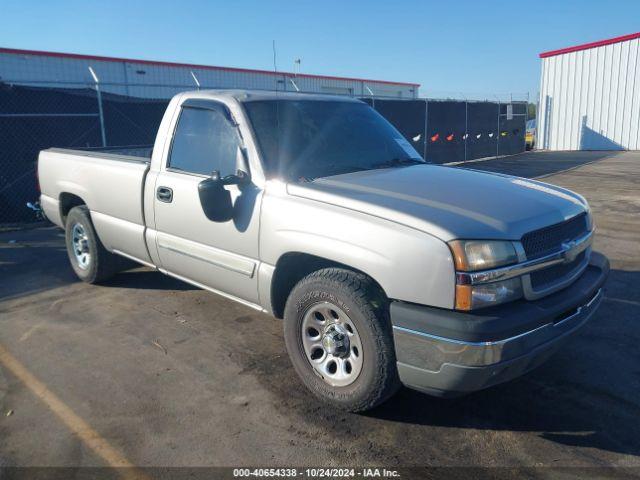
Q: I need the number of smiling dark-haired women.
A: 0